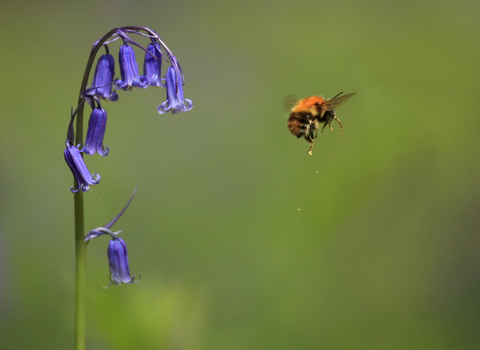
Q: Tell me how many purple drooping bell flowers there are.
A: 7